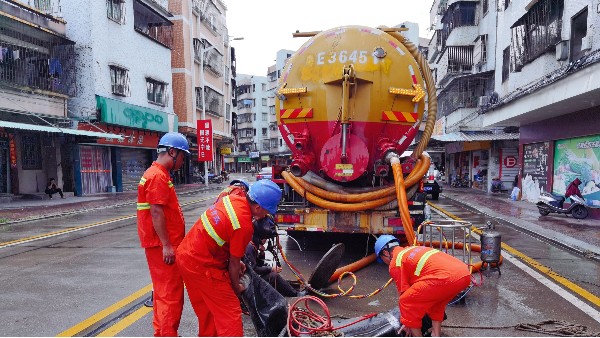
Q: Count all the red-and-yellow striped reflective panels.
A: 2